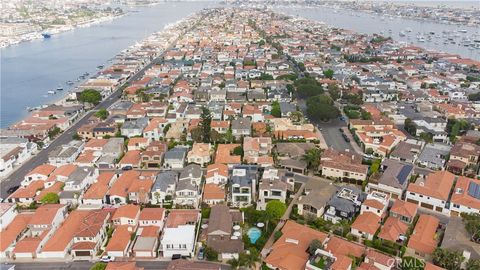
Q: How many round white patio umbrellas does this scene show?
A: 5